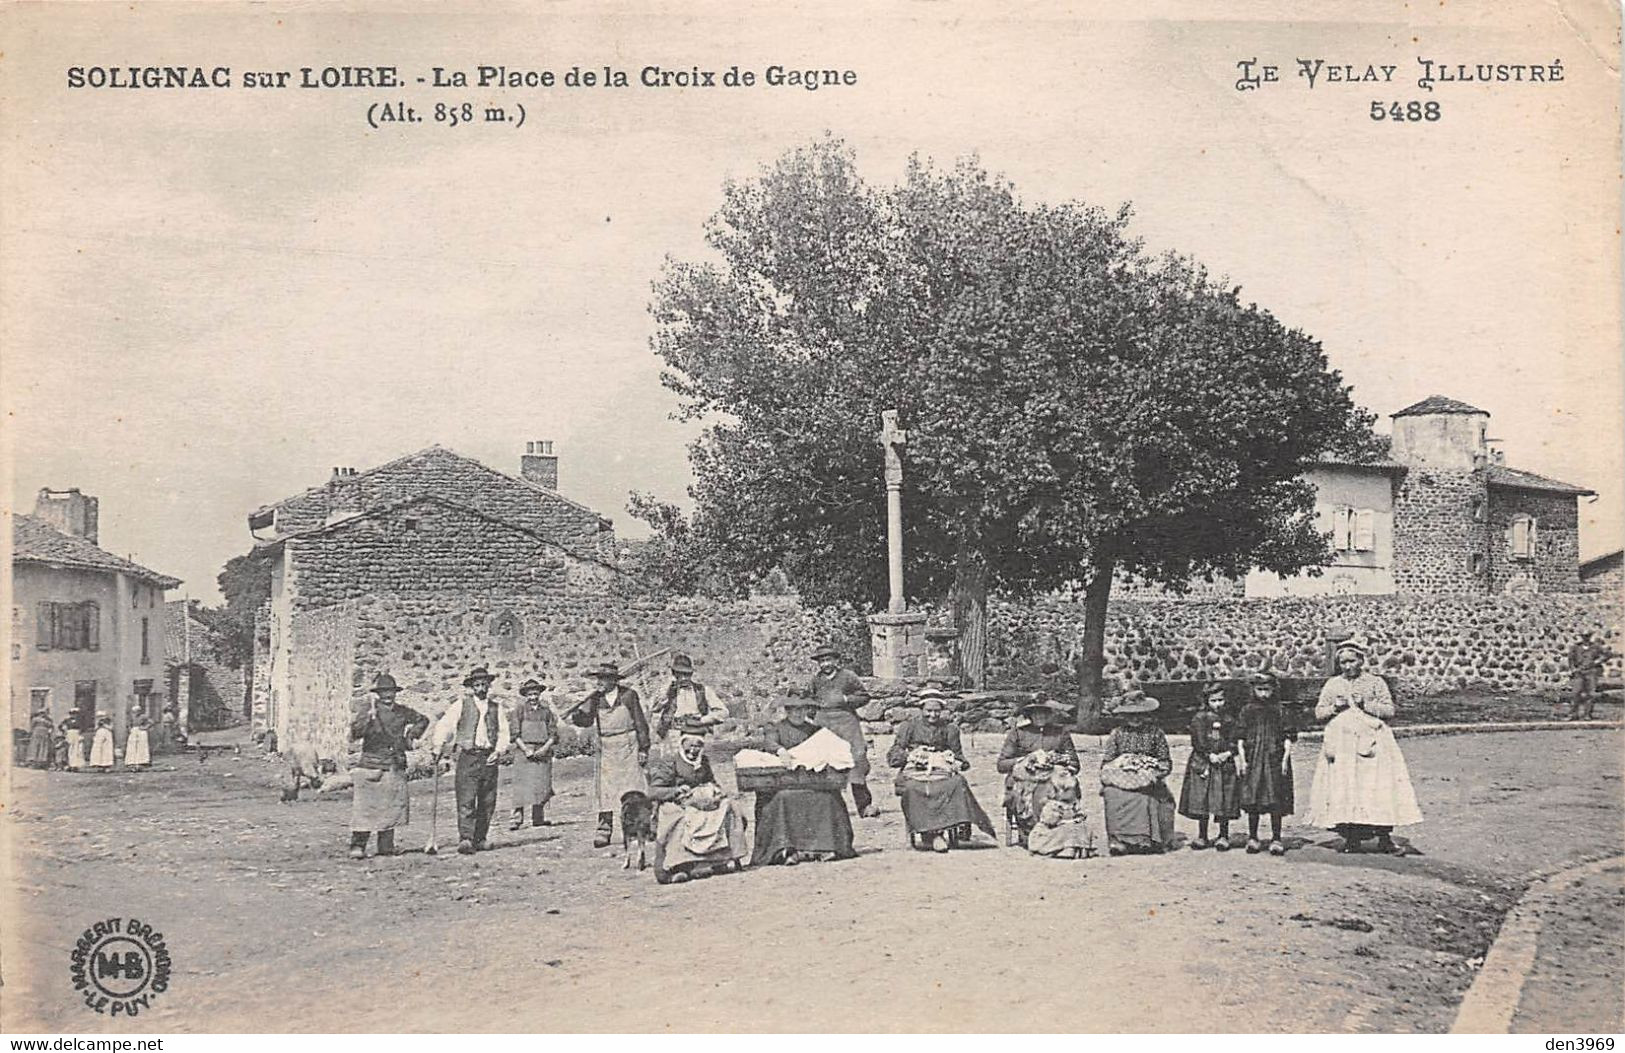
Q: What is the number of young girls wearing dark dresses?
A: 2